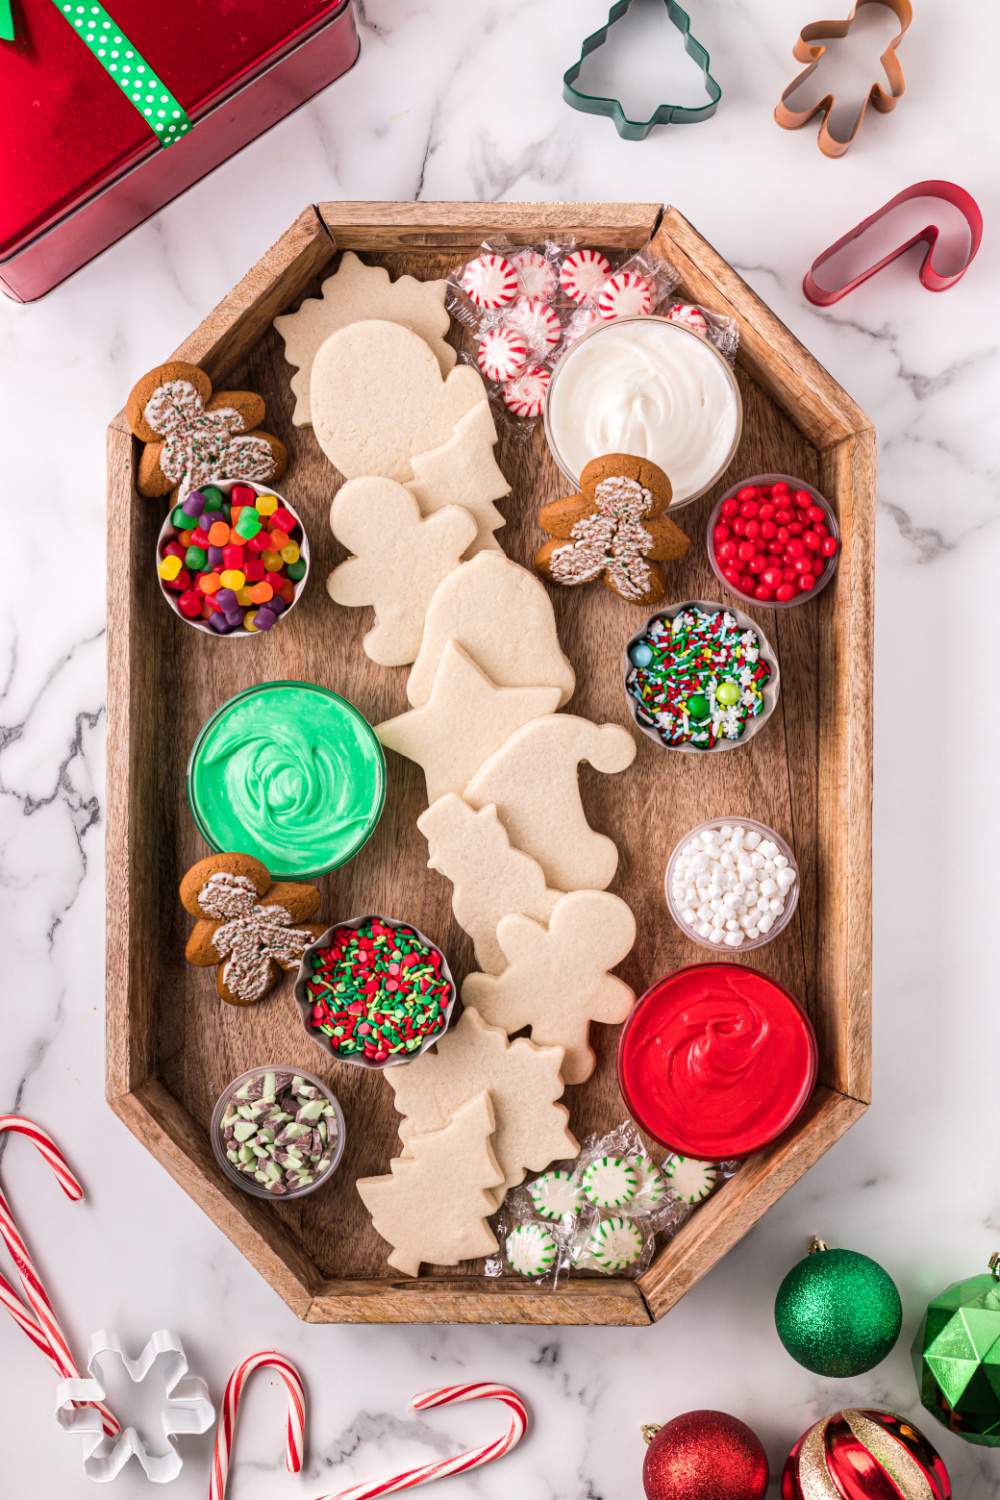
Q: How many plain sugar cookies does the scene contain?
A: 11